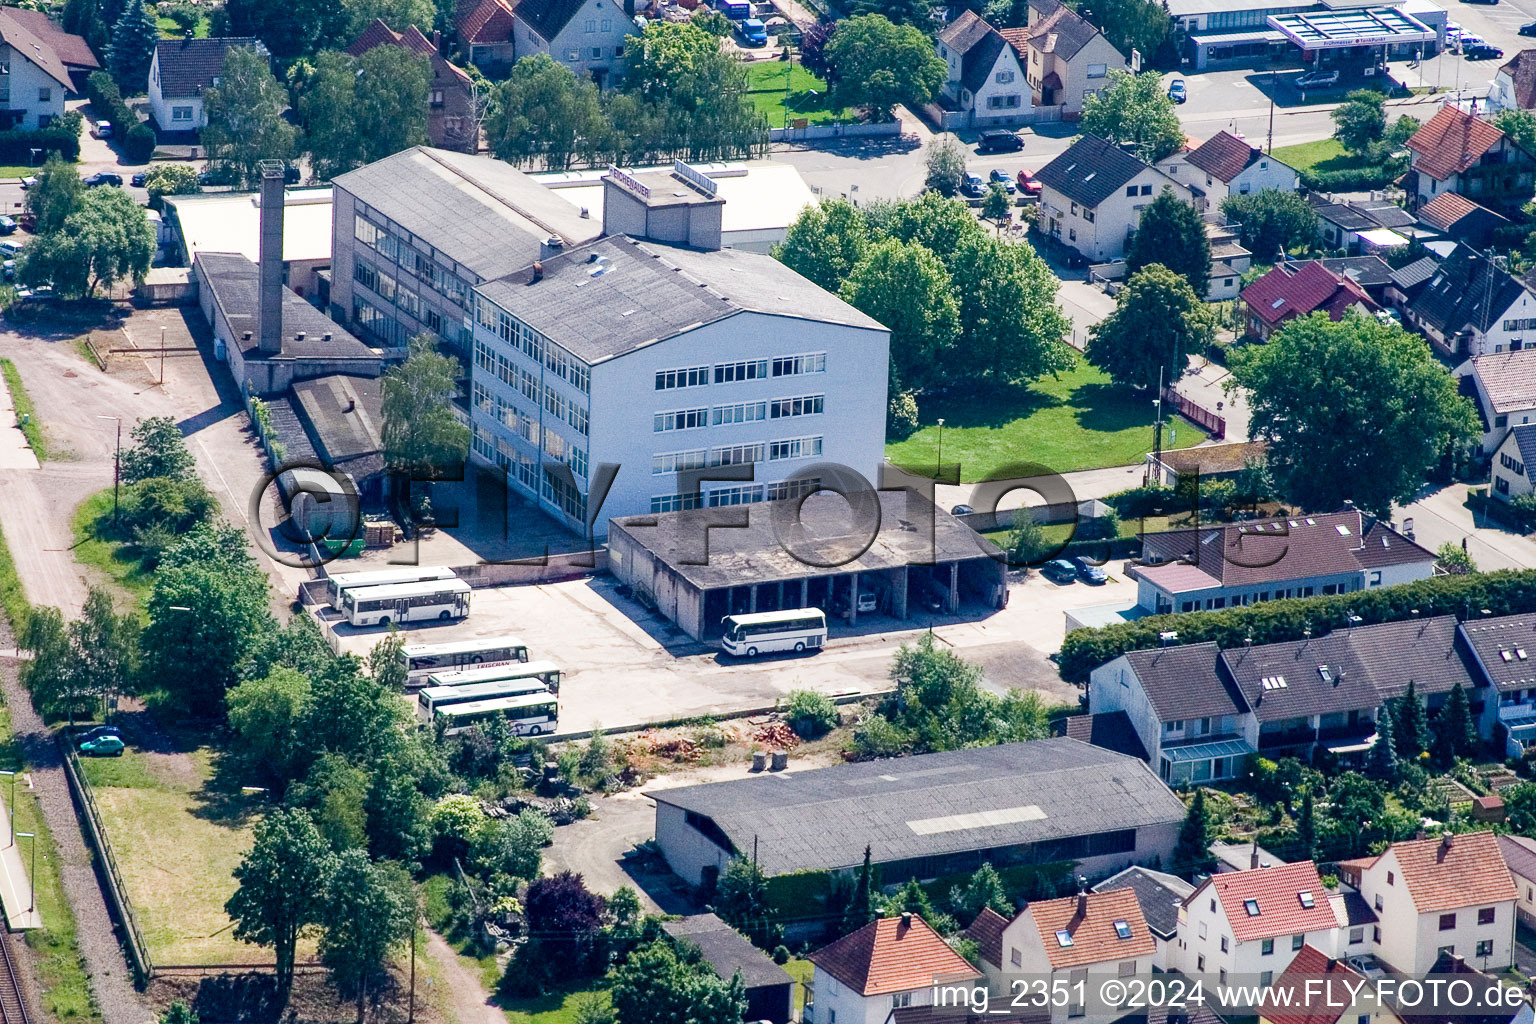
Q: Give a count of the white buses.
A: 7